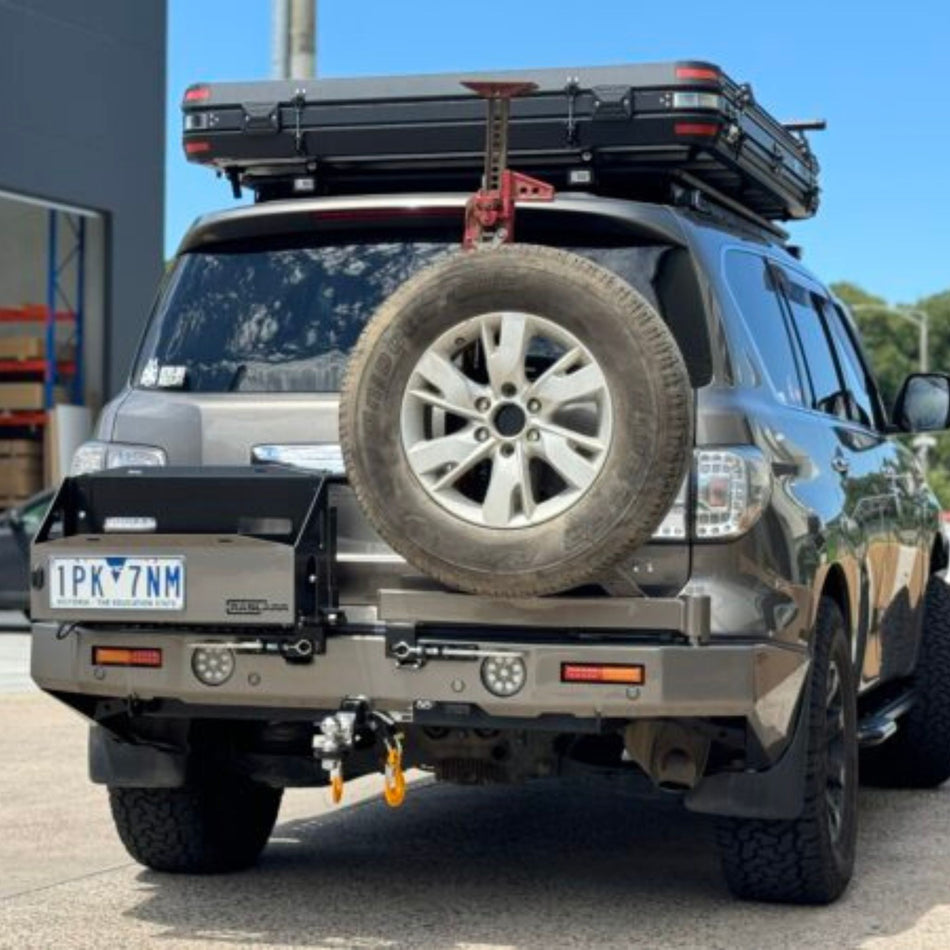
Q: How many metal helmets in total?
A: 0